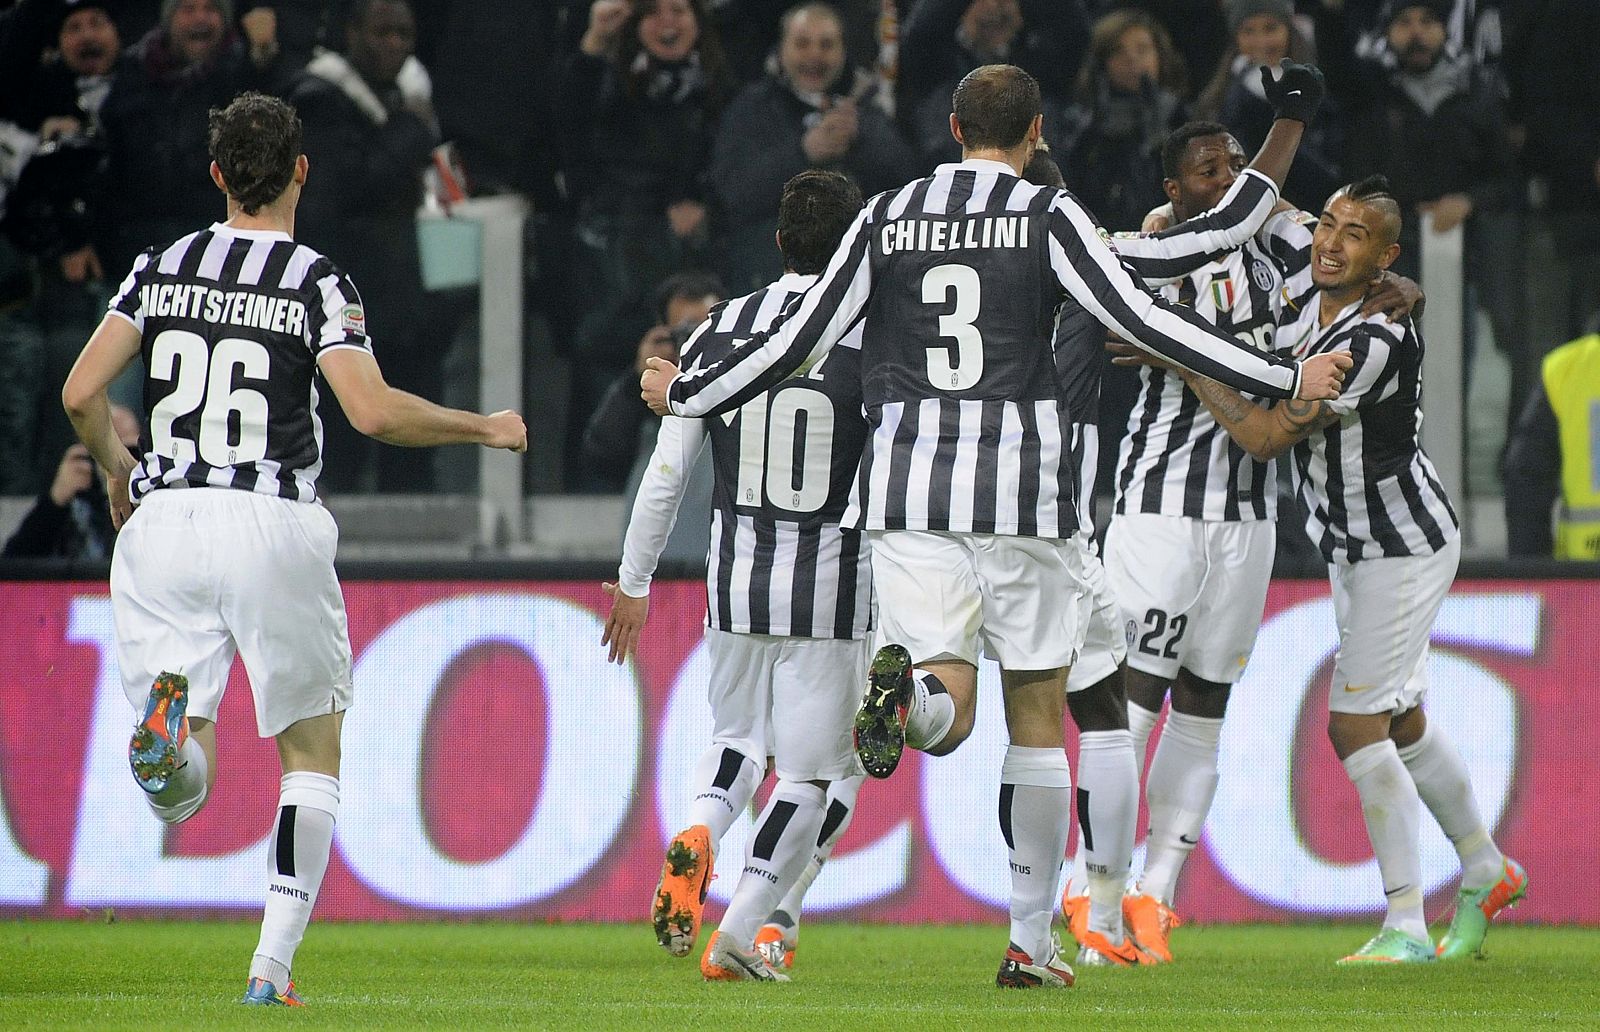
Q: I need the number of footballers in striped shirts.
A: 6